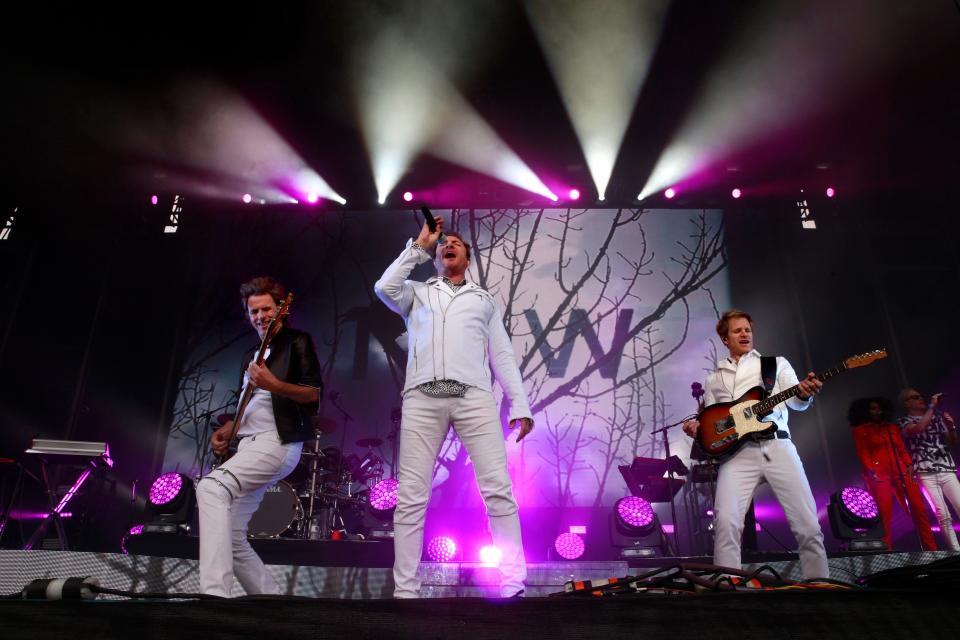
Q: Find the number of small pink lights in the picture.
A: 8